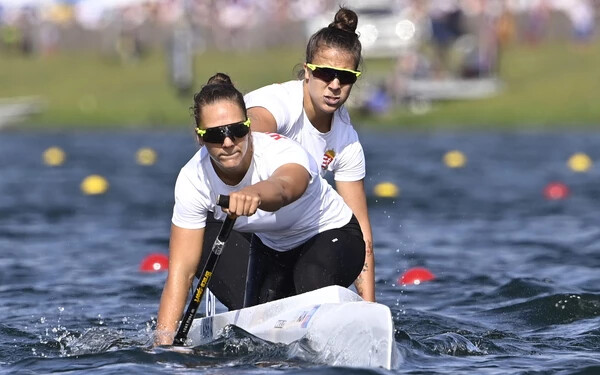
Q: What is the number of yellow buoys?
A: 6